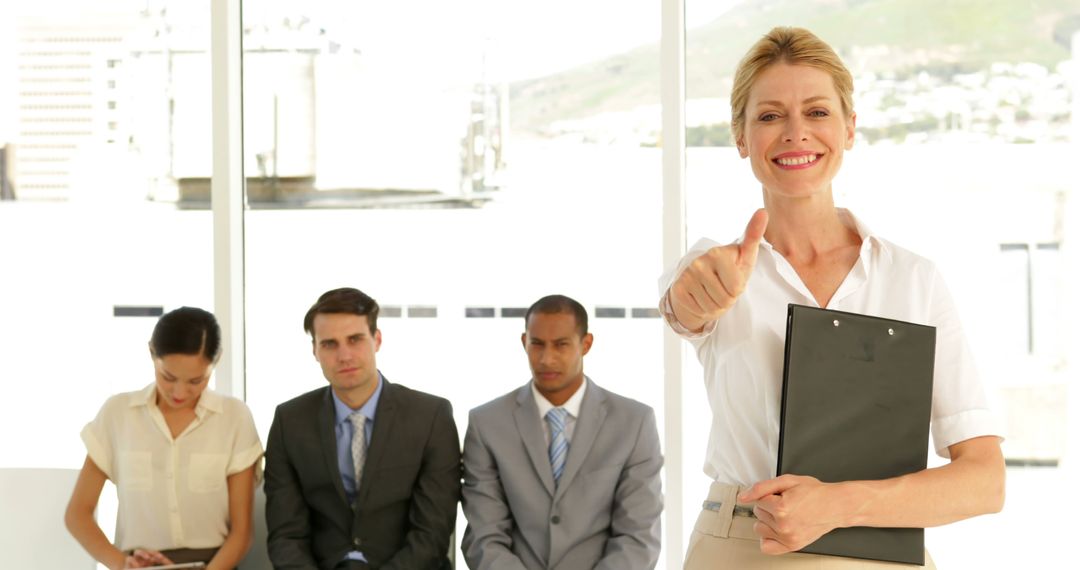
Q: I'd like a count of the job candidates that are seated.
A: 3